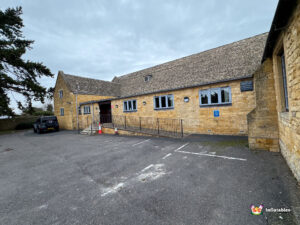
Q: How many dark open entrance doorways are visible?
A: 1